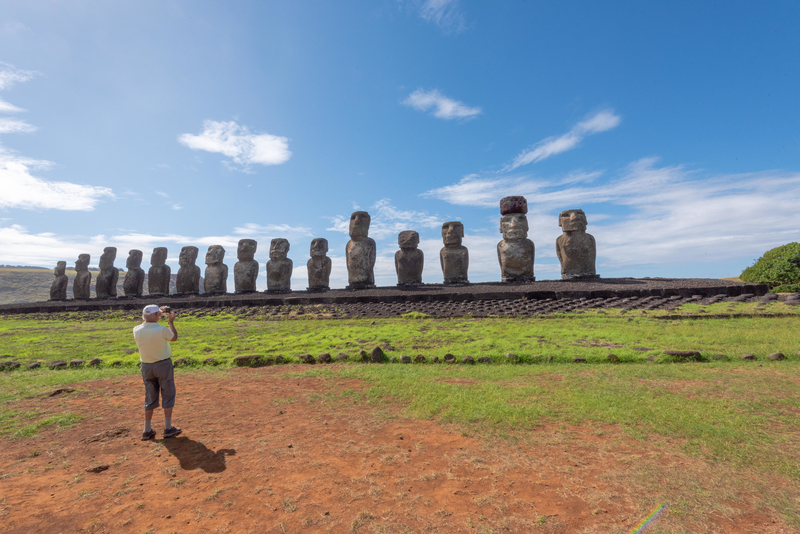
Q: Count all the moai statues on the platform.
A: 15